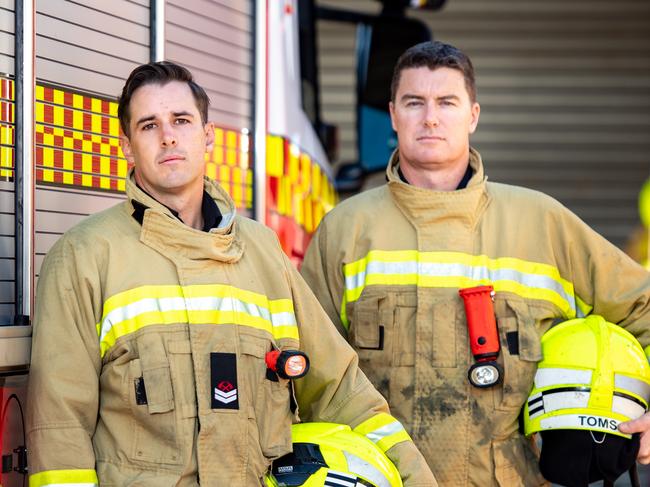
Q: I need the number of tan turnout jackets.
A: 2